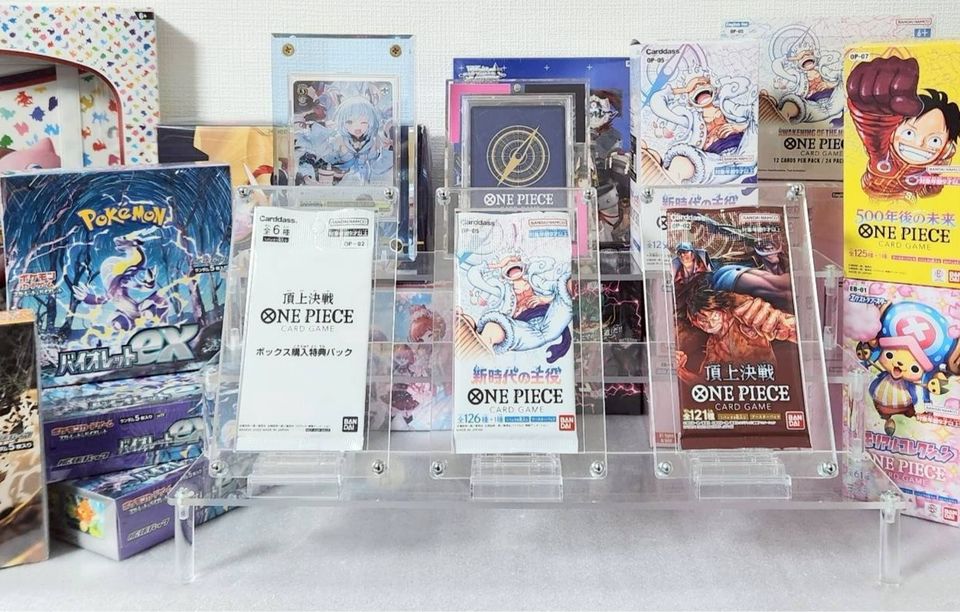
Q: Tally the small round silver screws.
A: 12